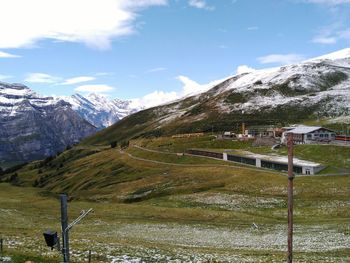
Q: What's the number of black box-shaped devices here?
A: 1